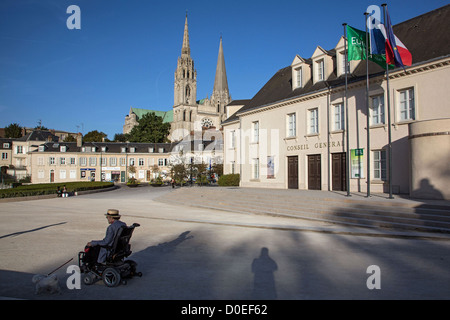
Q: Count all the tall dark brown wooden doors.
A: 3